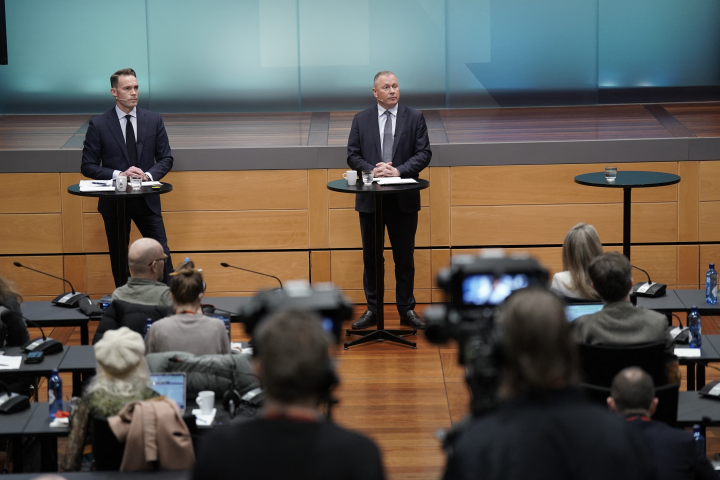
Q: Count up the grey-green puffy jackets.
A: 1